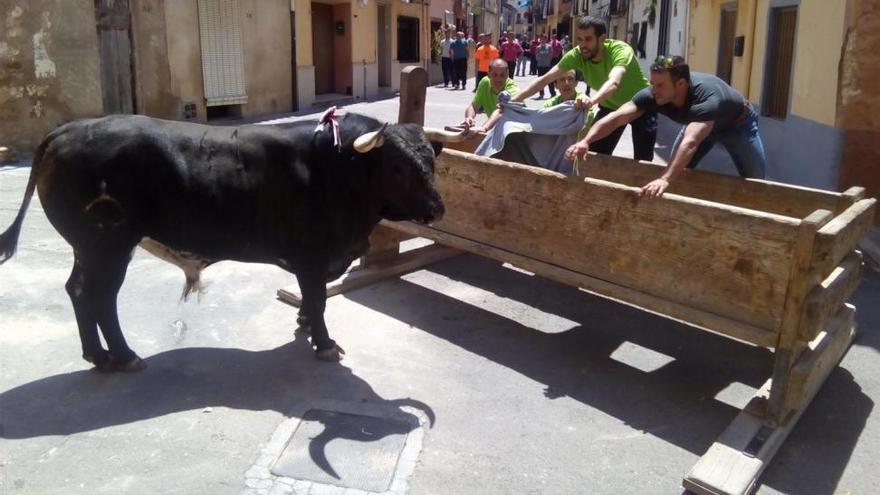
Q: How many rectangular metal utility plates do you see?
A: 1